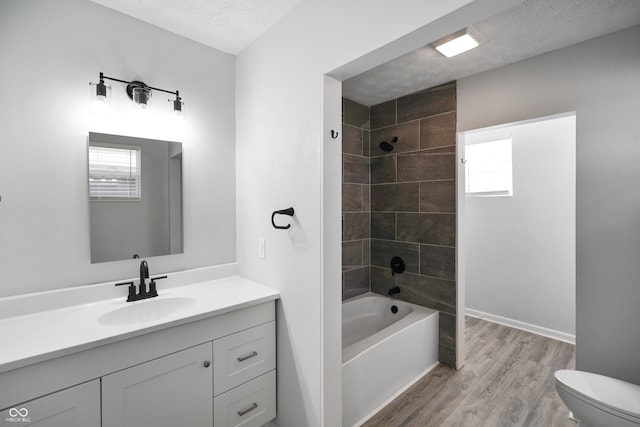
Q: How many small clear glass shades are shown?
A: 3